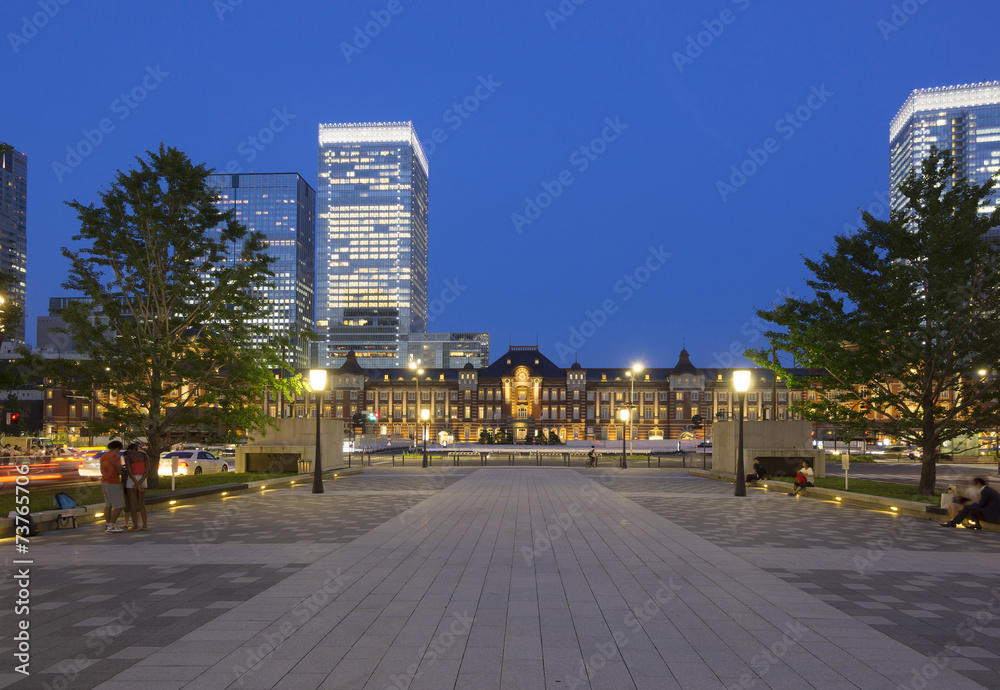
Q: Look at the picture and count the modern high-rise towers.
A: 4